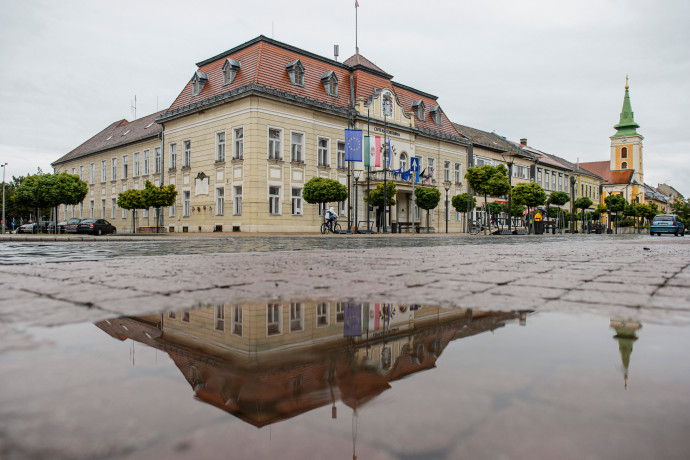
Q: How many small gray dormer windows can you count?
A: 6